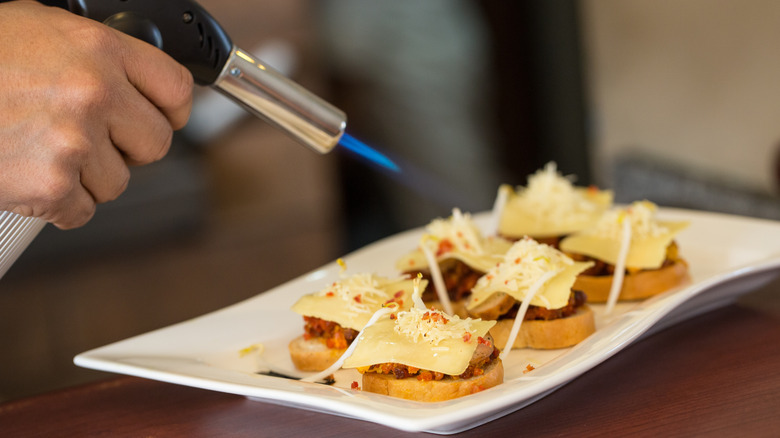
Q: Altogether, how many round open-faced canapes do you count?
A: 6